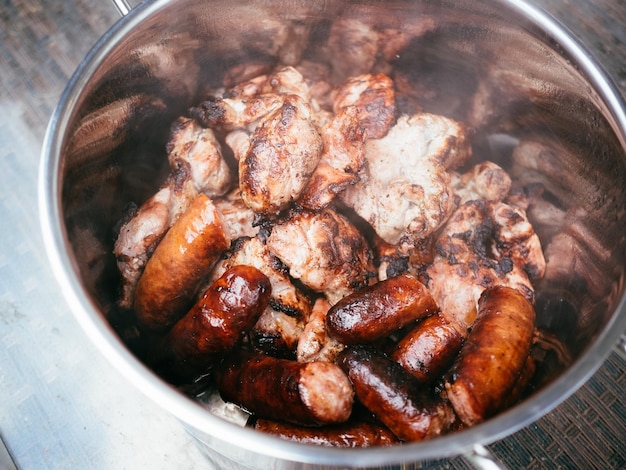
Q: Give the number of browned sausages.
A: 8